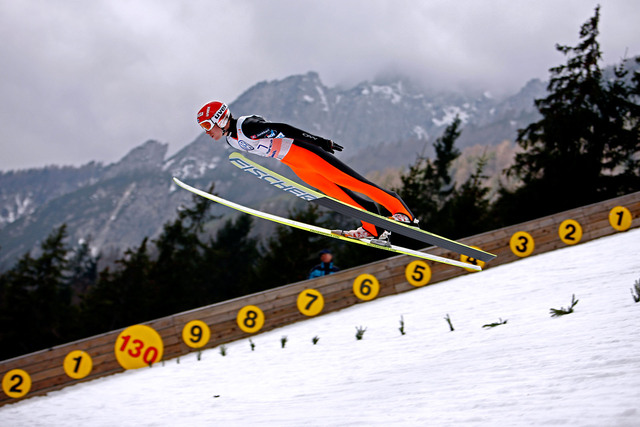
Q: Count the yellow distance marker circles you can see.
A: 12